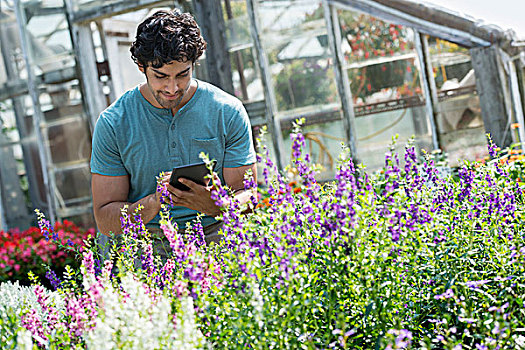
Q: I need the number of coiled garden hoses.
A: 1